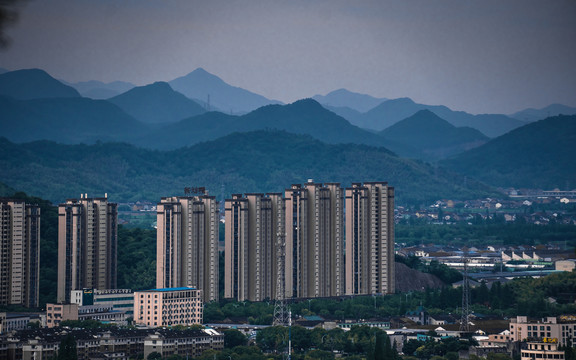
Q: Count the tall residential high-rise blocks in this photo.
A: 6